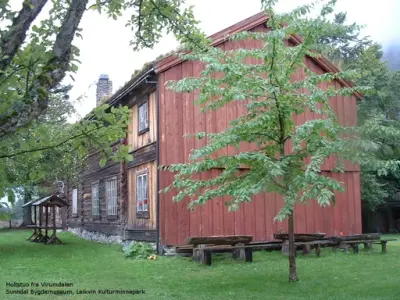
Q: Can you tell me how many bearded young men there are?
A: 0